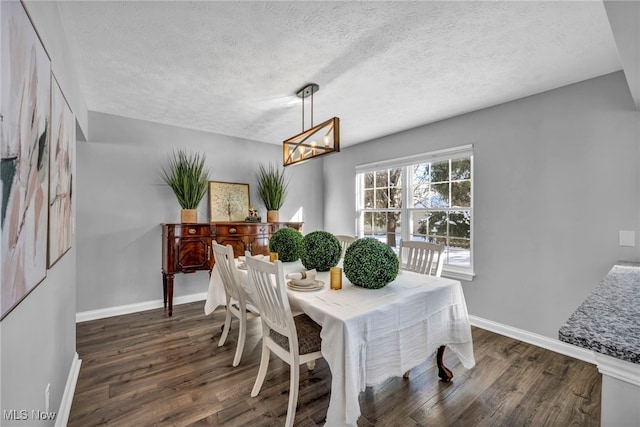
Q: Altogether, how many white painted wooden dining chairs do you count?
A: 4